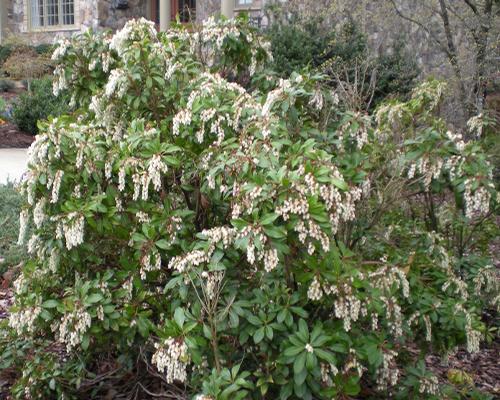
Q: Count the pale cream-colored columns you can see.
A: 2